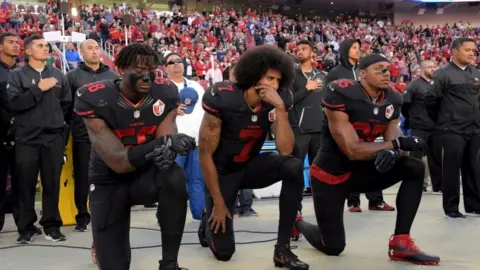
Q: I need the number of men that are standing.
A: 8